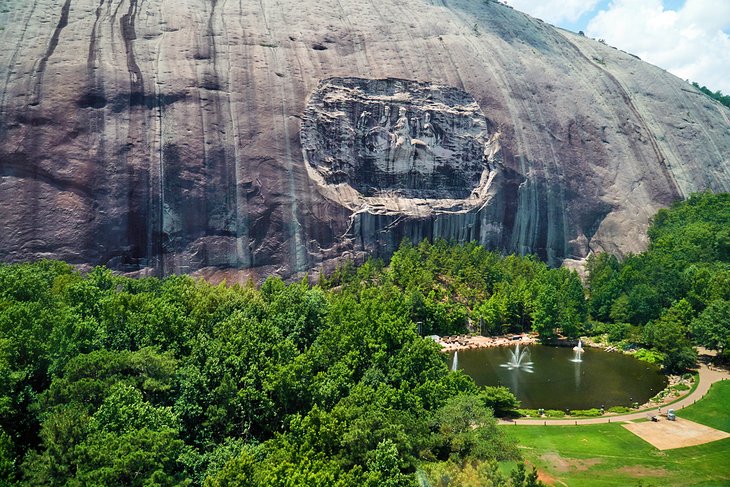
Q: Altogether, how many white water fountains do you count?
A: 3